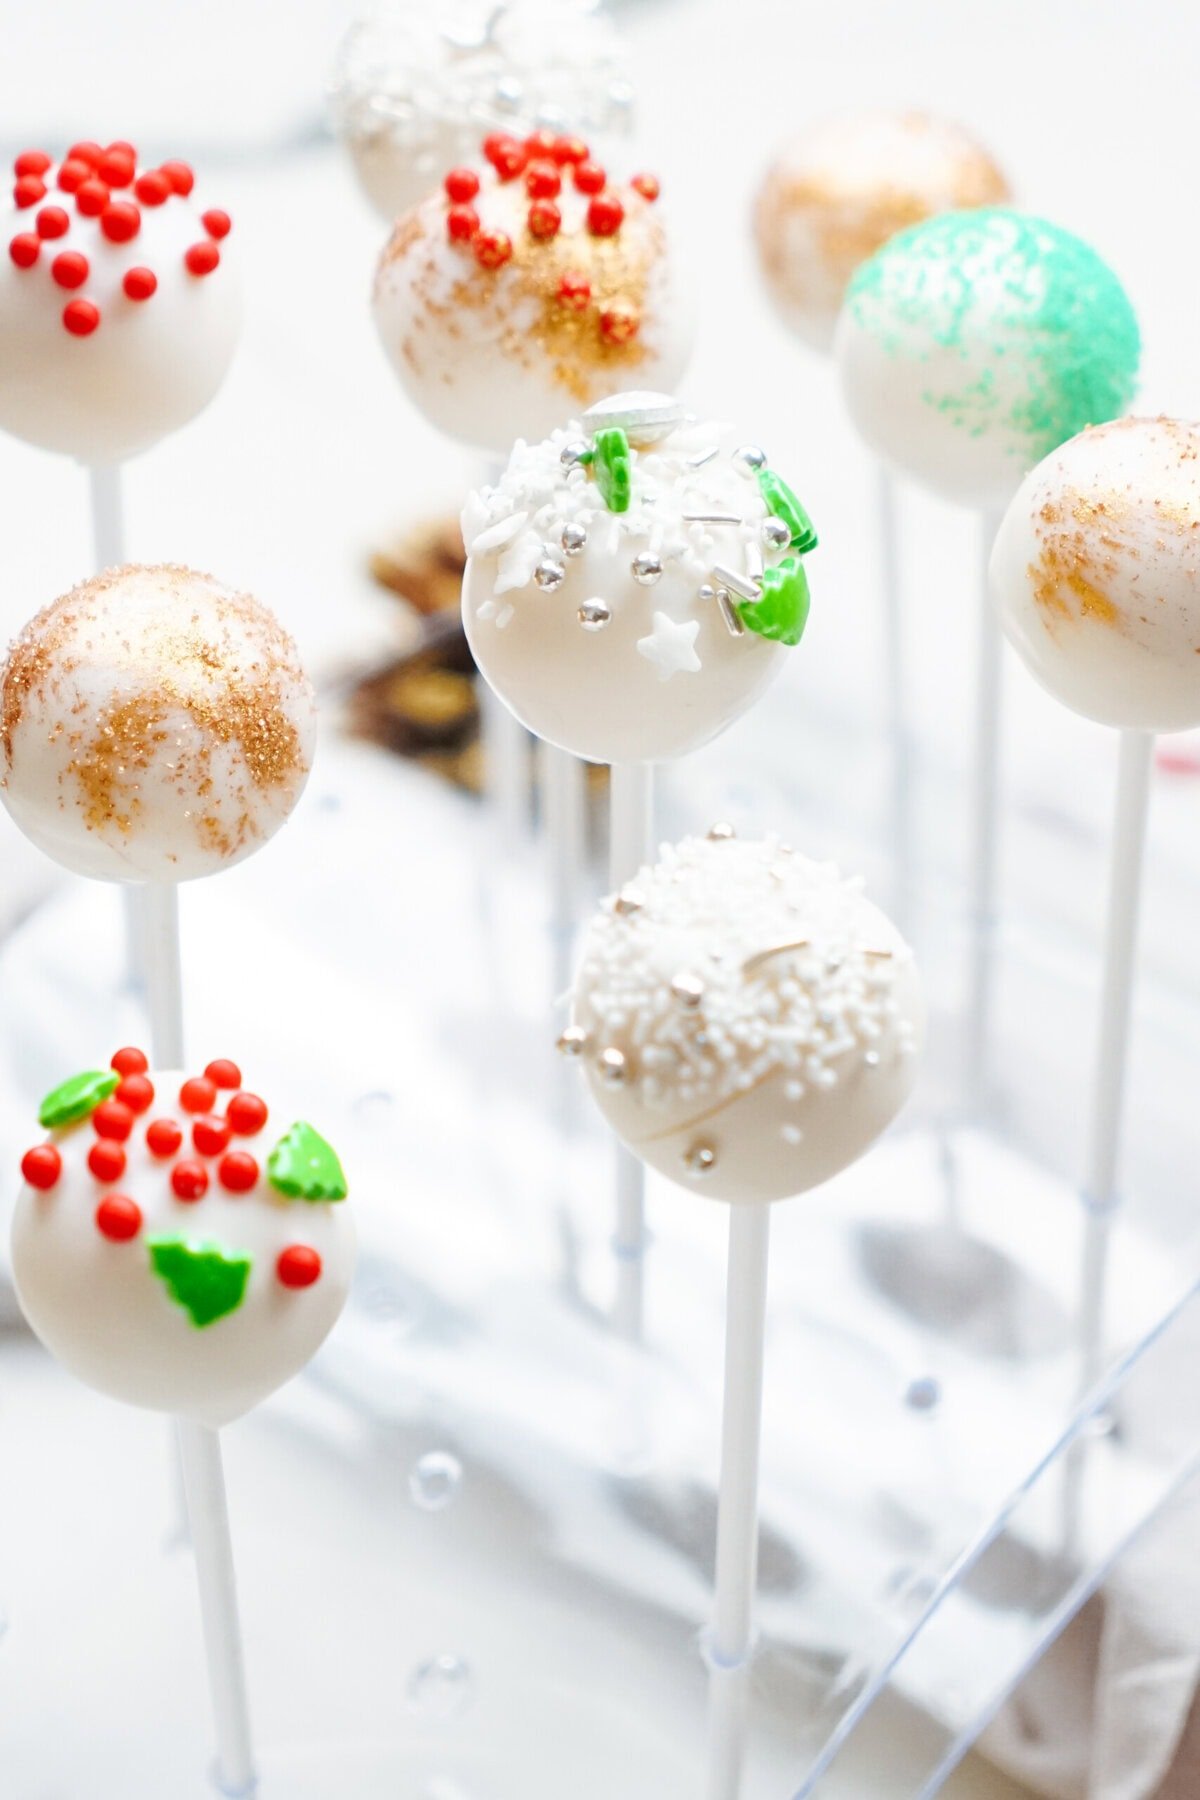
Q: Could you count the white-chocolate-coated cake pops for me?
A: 10